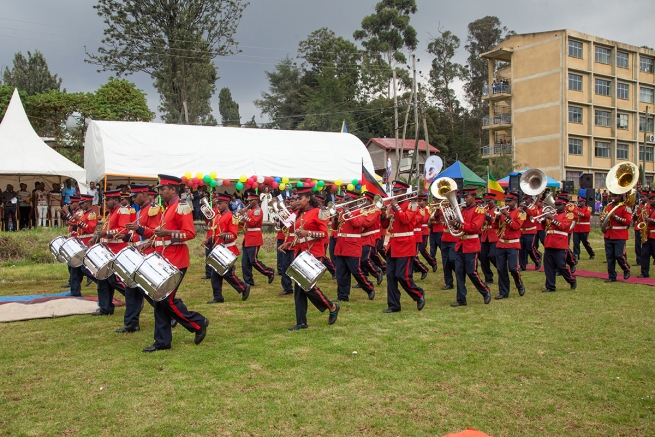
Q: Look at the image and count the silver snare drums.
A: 7